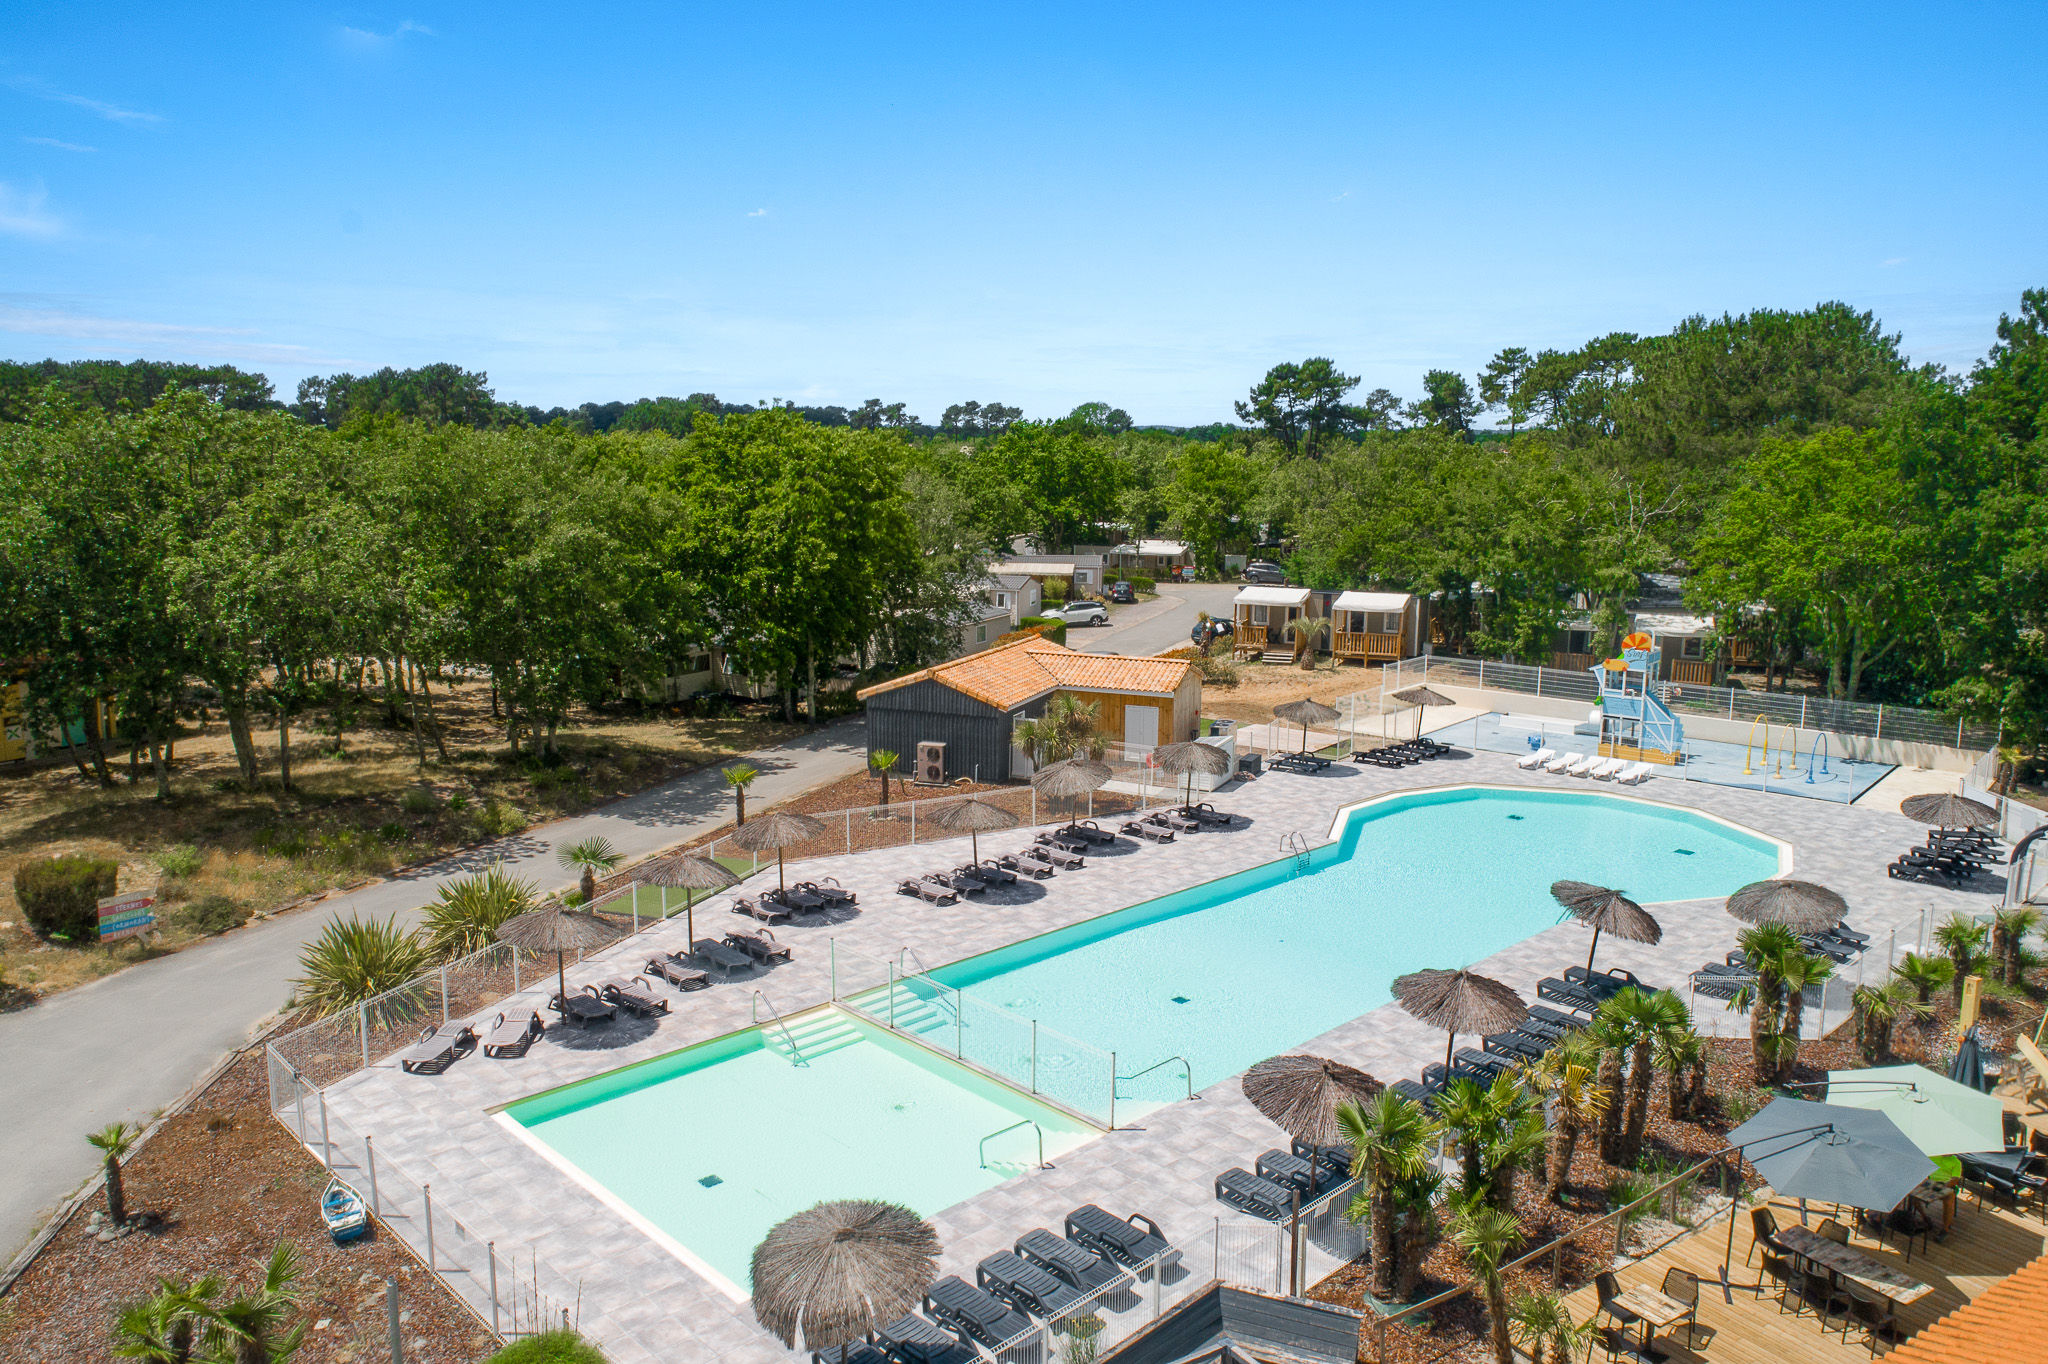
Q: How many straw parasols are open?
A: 14